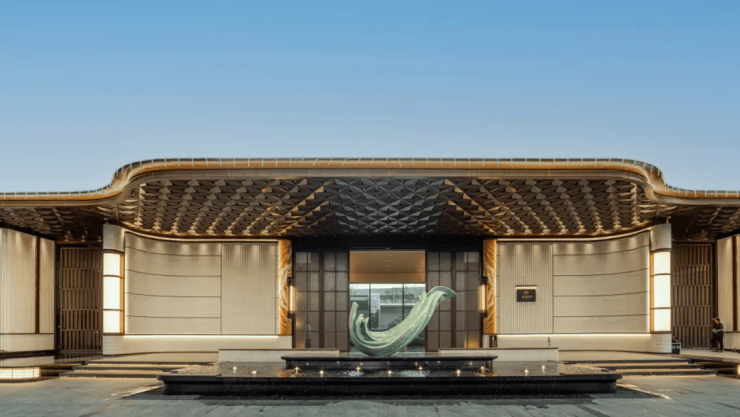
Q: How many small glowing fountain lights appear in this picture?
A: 11